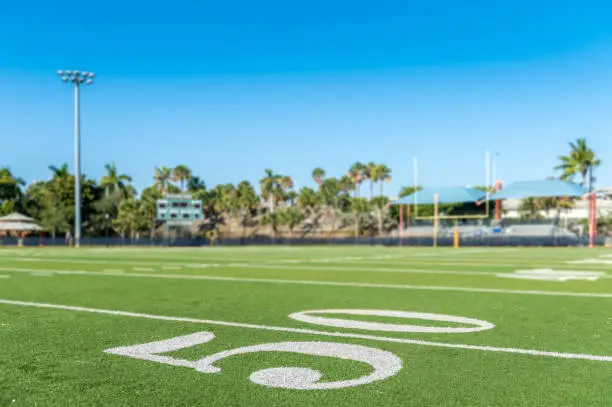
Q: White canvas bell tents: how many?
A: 0